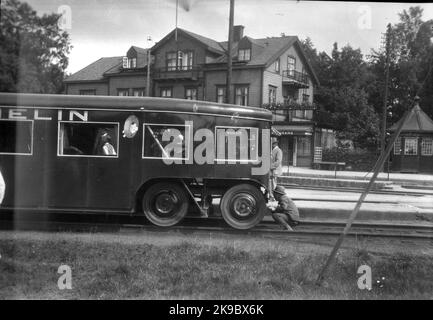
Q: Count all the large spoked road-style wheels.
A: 2